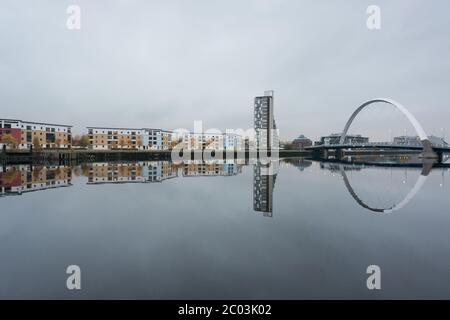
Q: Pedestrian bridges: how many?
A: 1